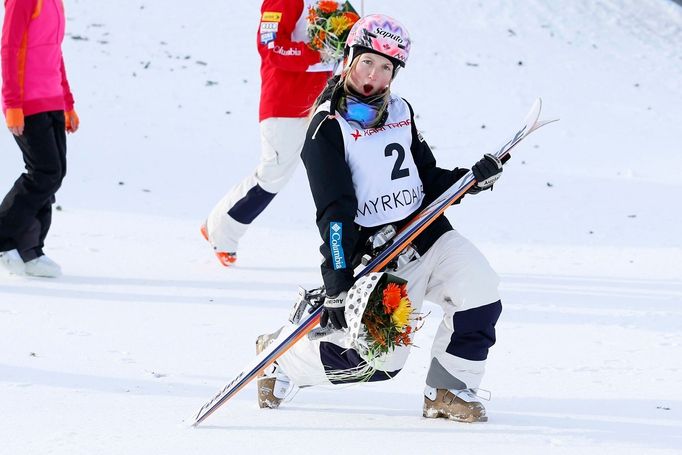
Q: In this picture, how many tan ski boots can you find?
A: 2